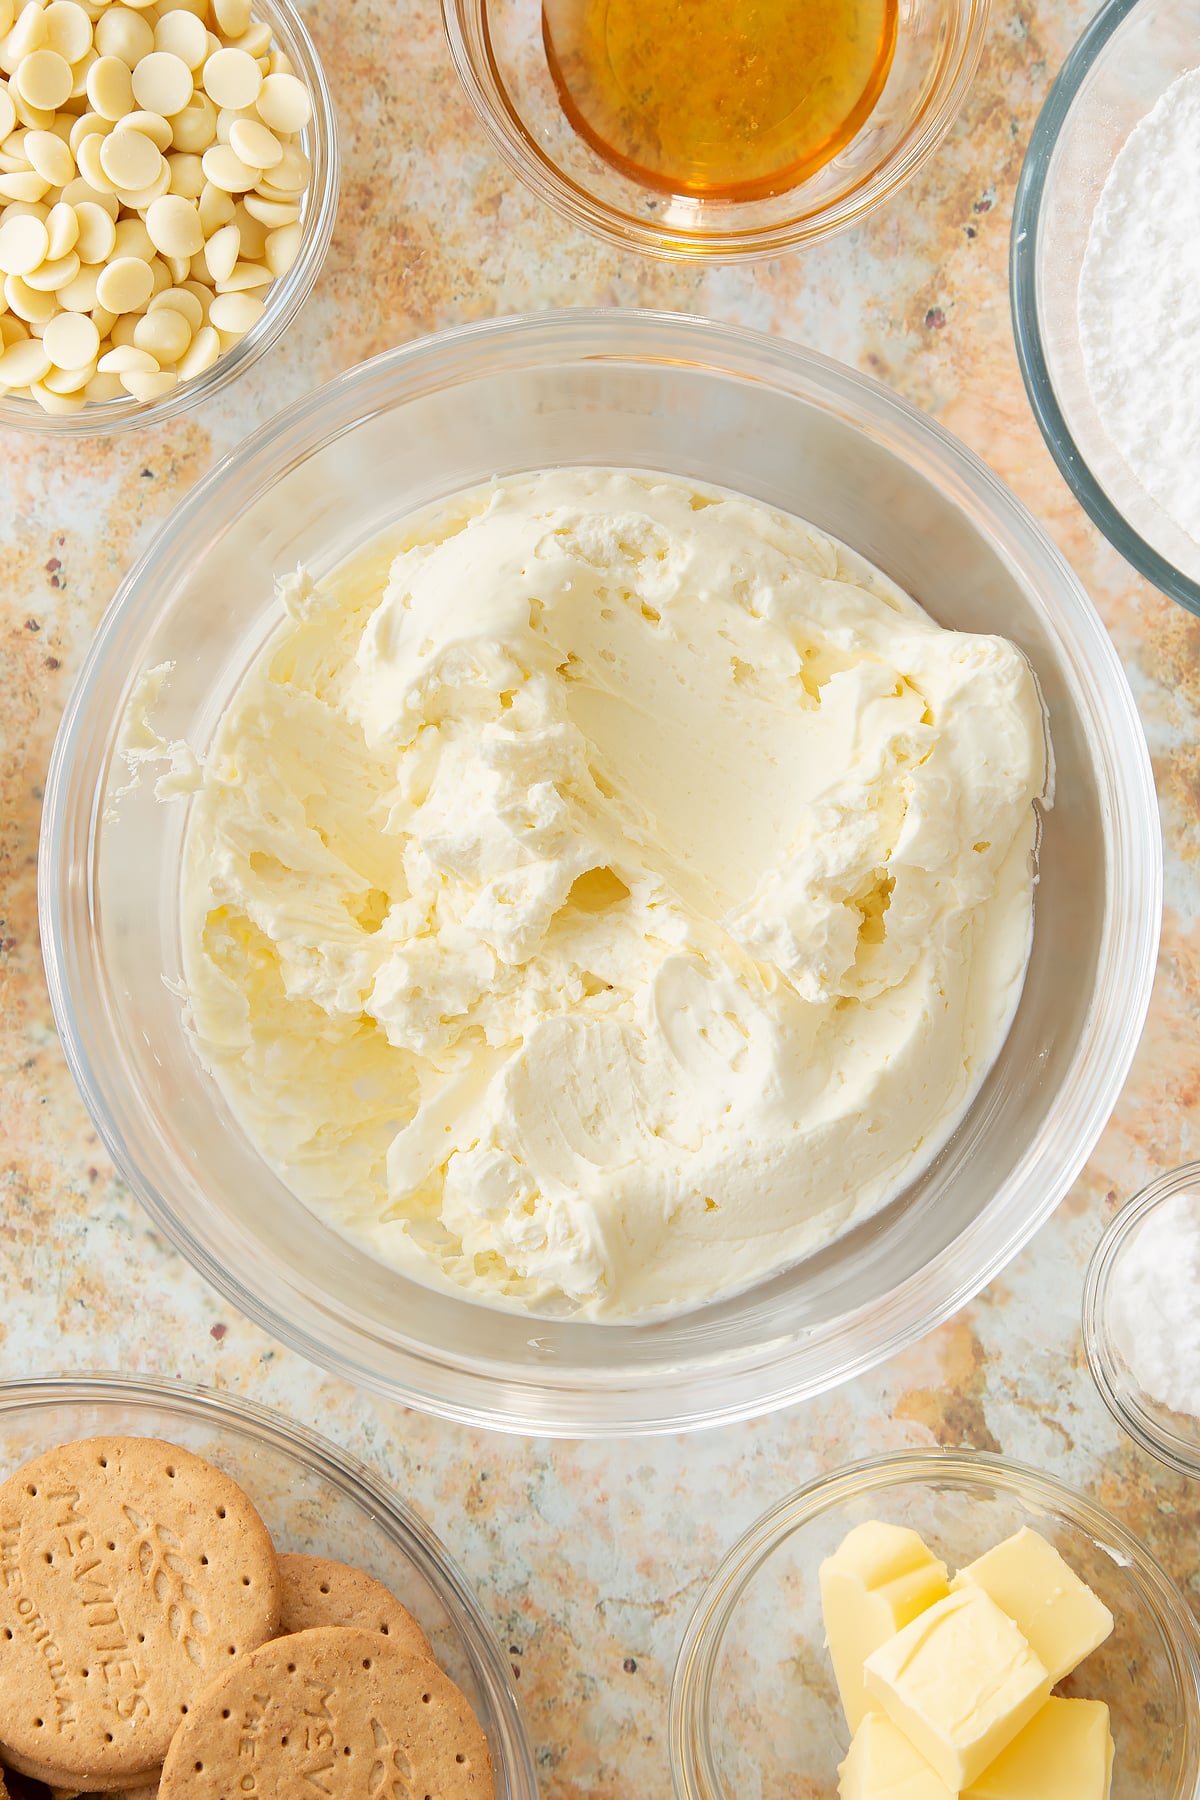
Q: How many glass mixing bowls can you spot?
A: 7